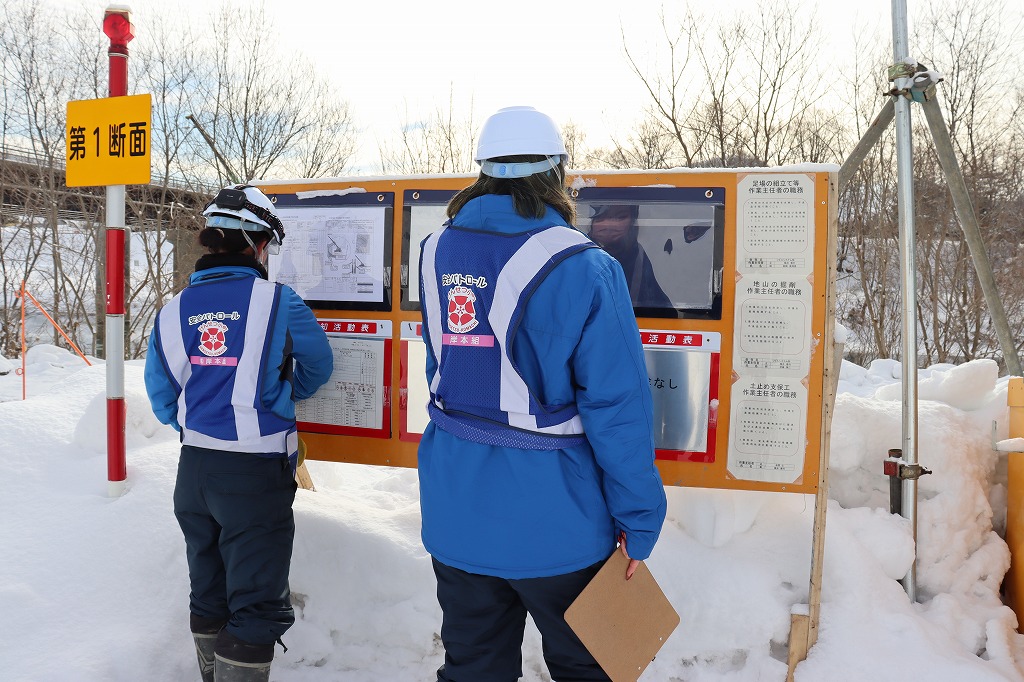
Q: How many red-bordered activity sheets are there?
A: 3